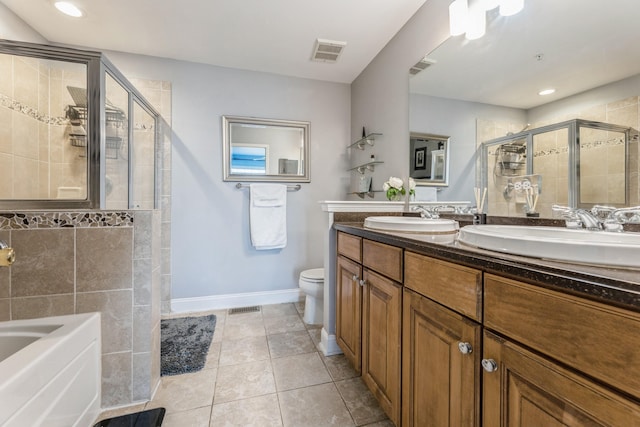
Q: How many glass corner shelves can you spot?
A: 3